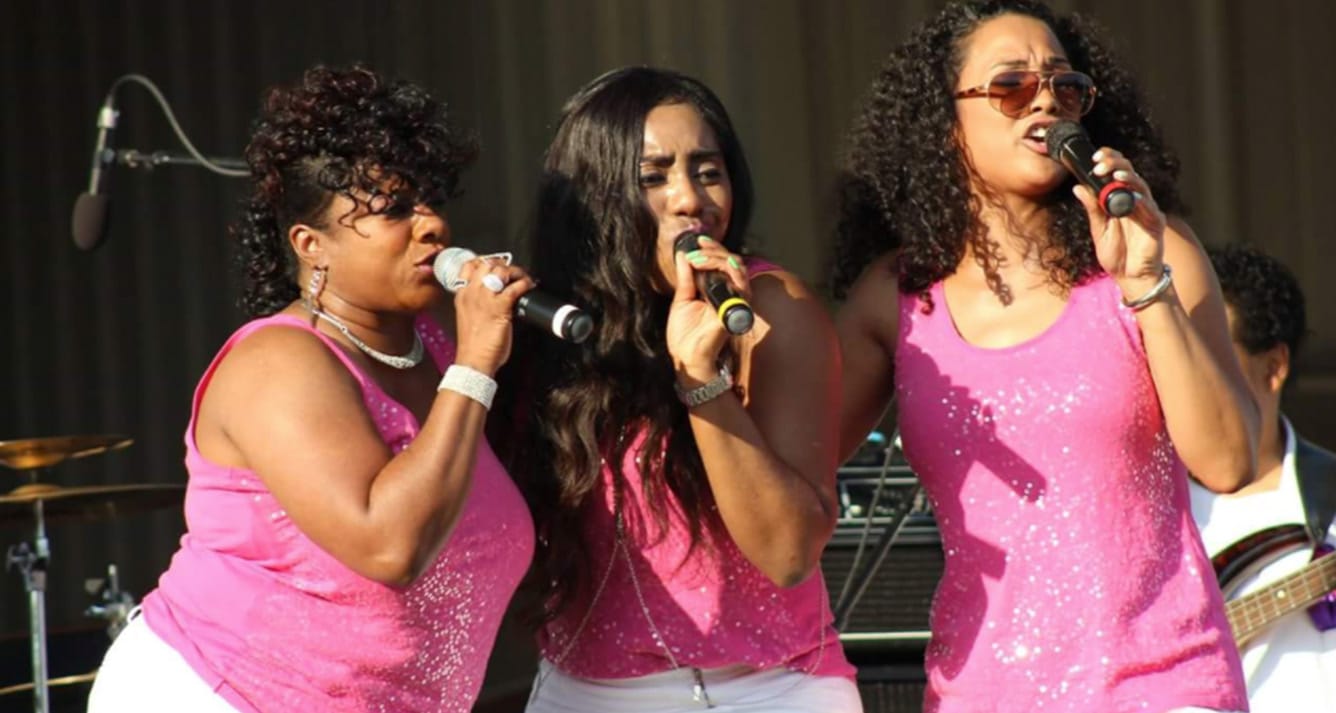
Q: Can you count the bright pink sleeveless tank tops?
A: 3